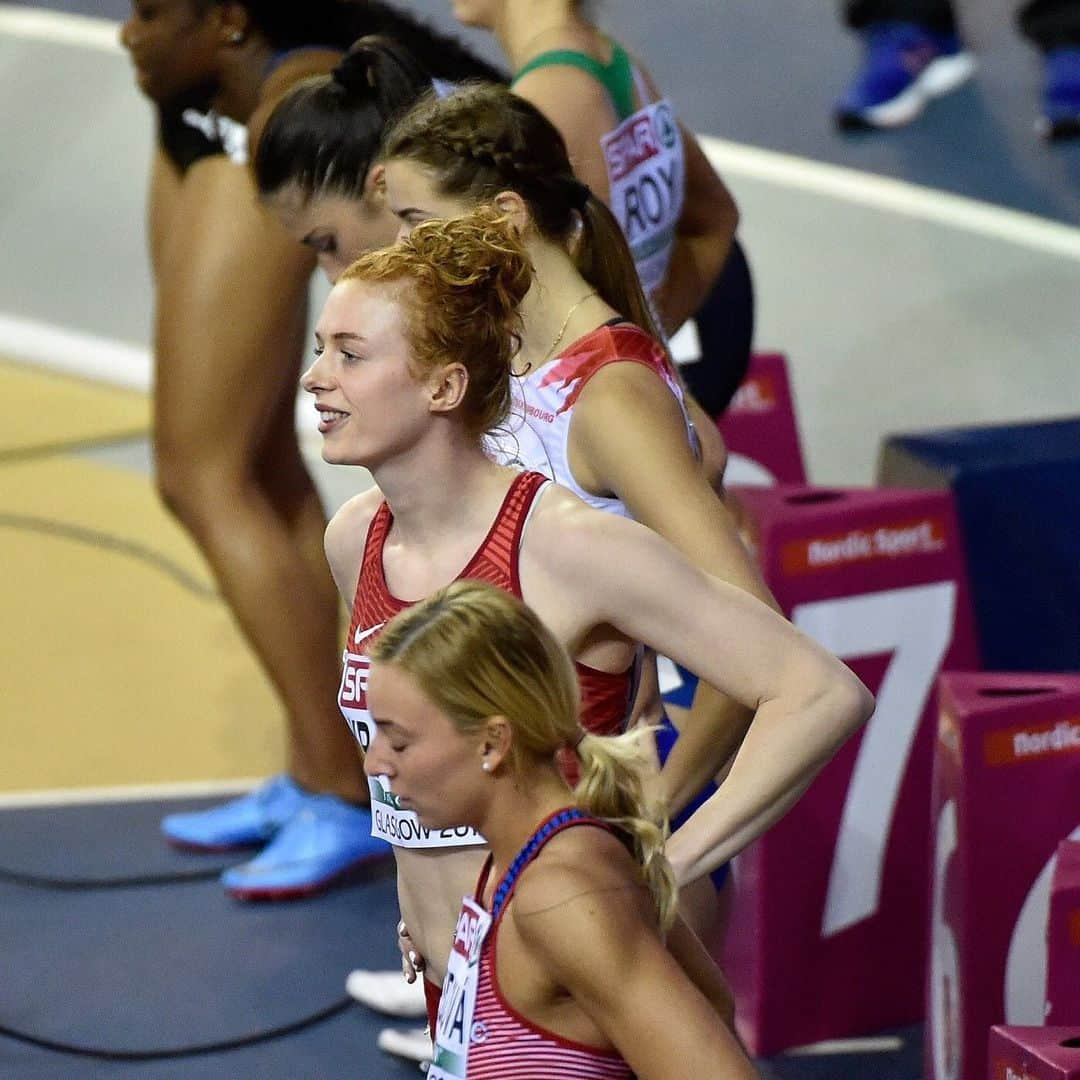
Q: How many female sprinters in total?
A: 6